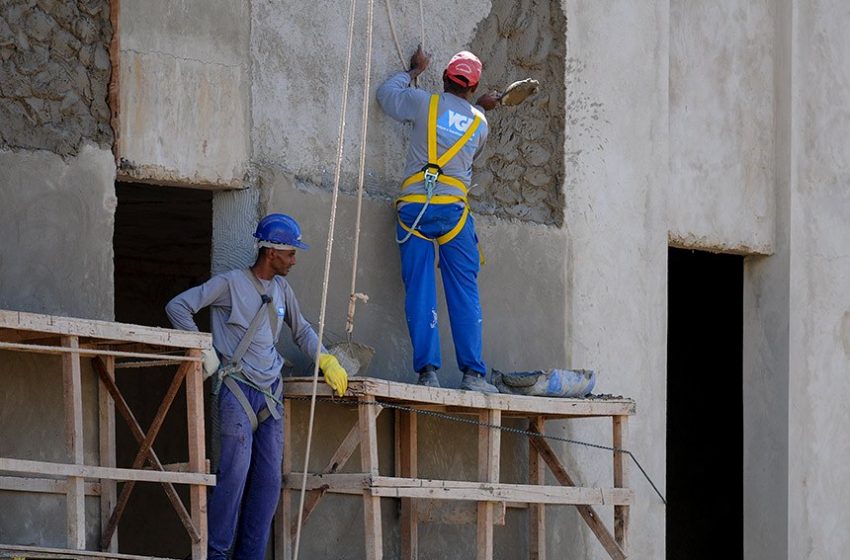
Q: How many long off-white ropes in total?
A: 2